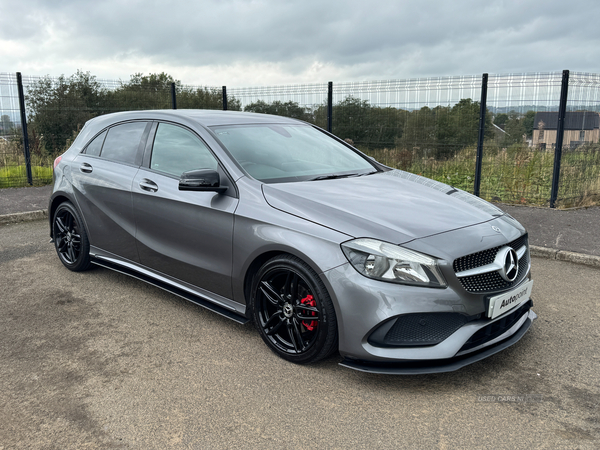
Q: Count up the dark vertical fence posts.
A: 6